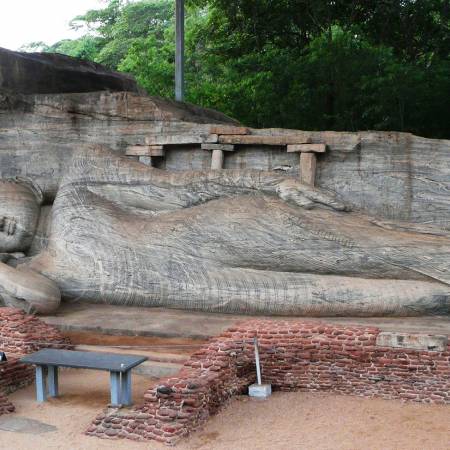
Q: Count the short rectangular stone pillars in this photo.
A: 3